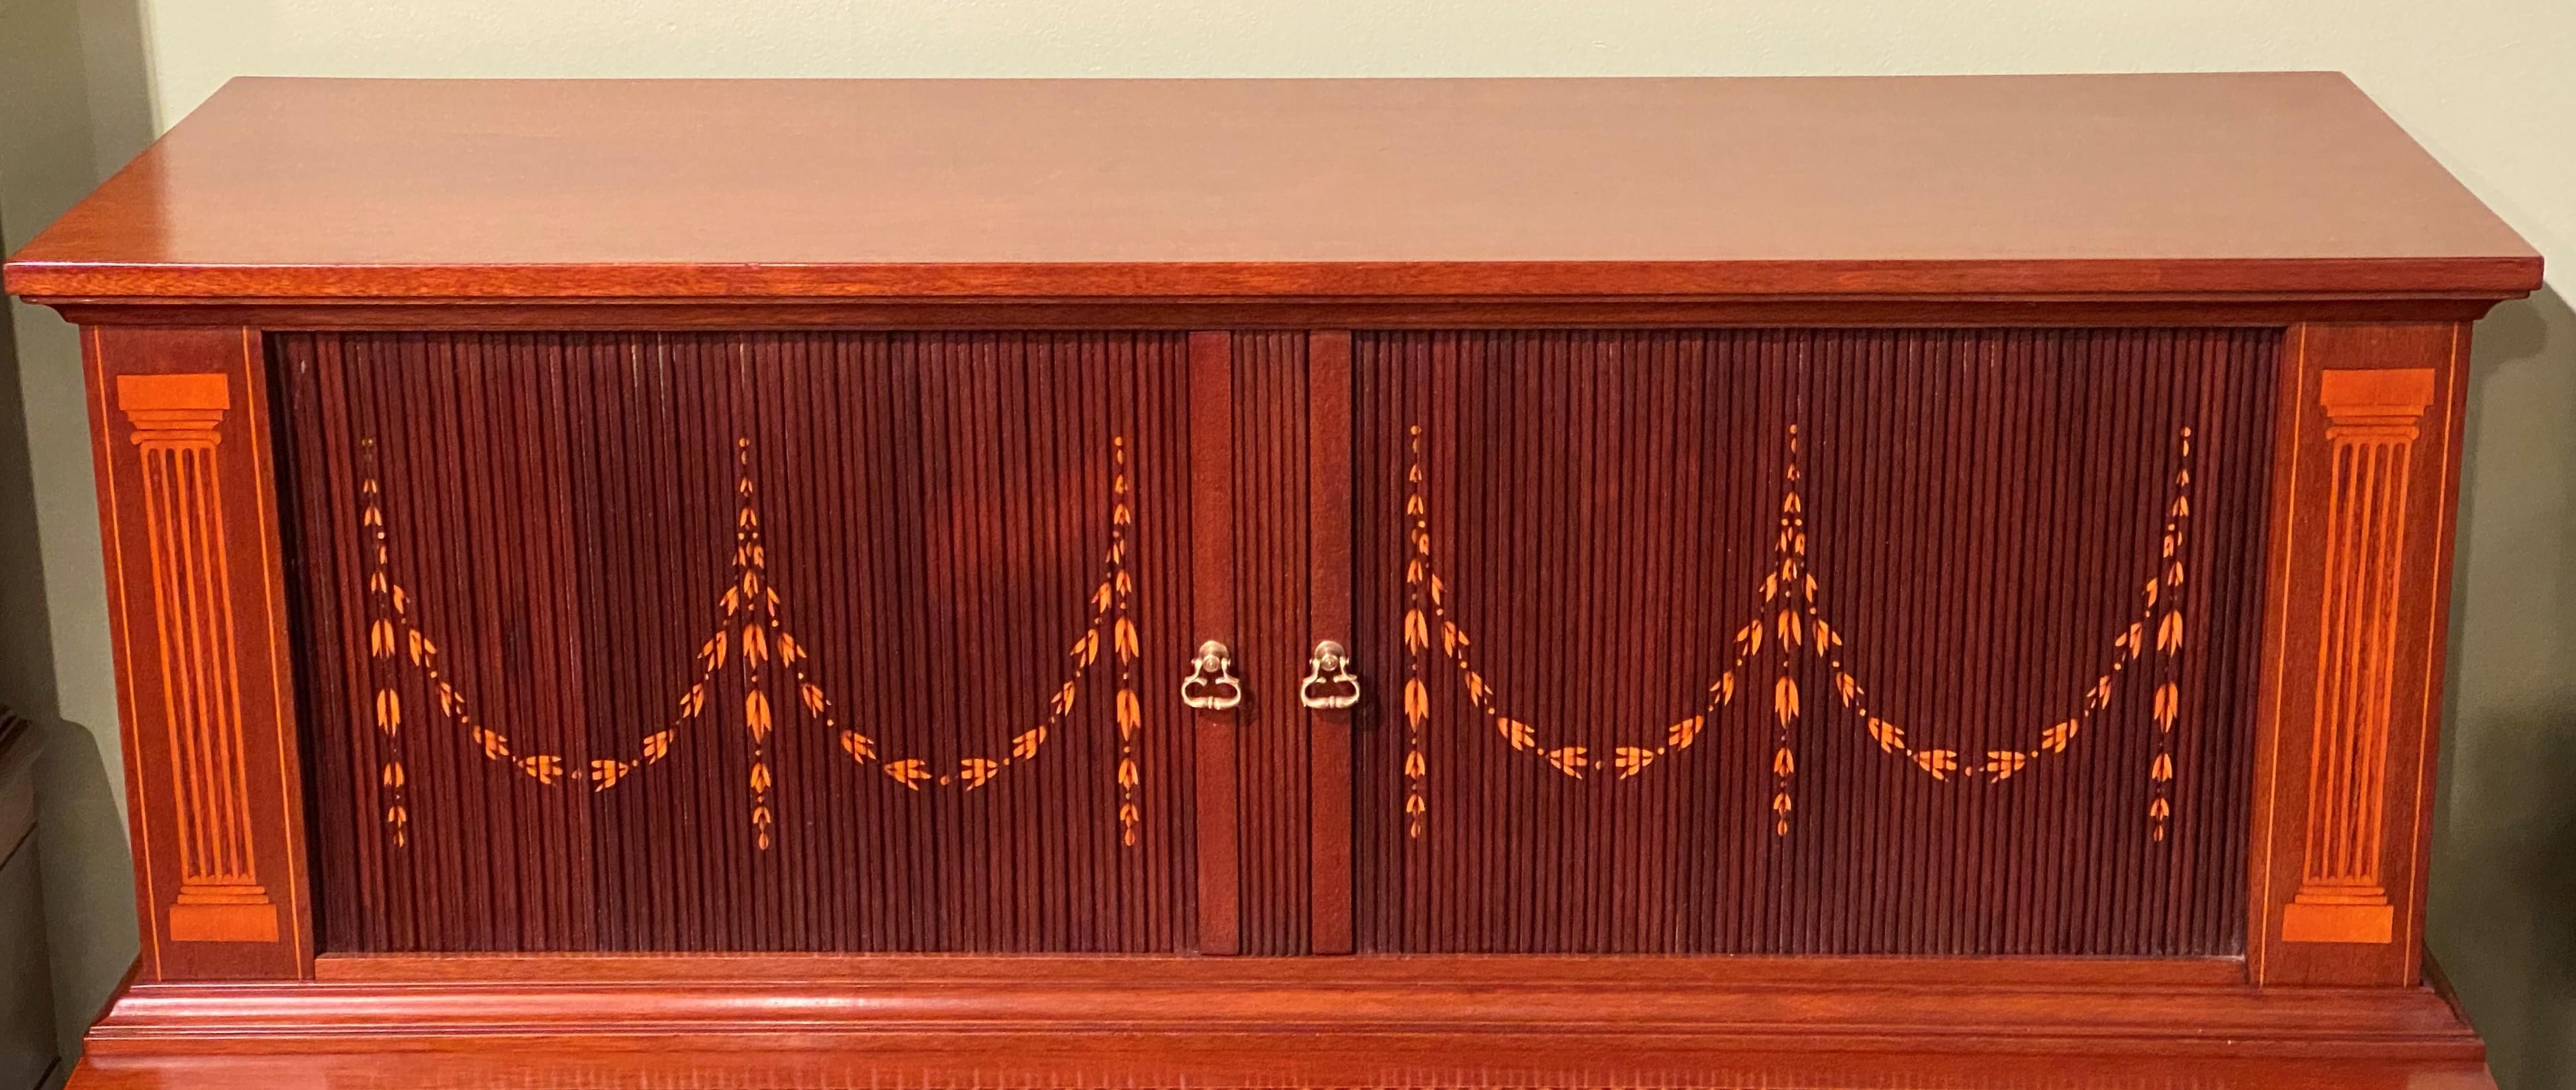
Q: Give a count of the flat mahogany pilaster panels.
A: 2